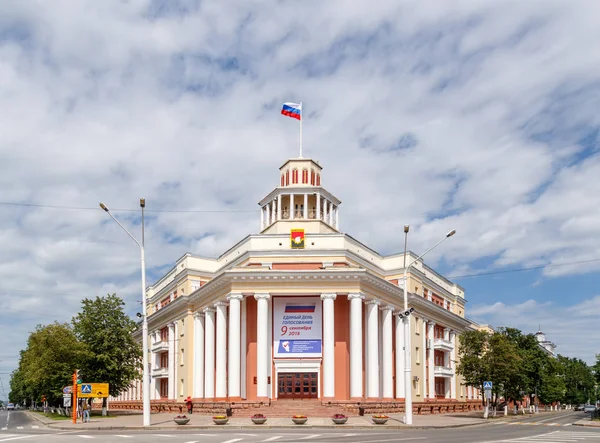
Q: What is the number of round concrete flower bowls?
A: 6